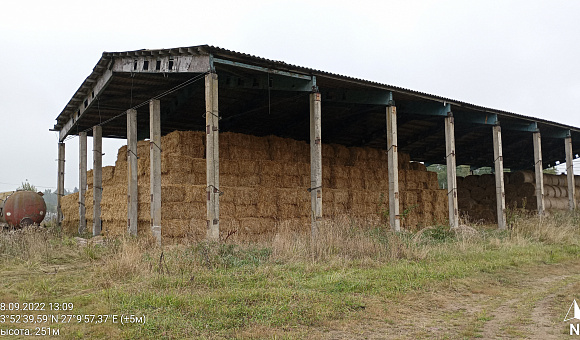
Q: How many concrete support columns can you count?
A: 12